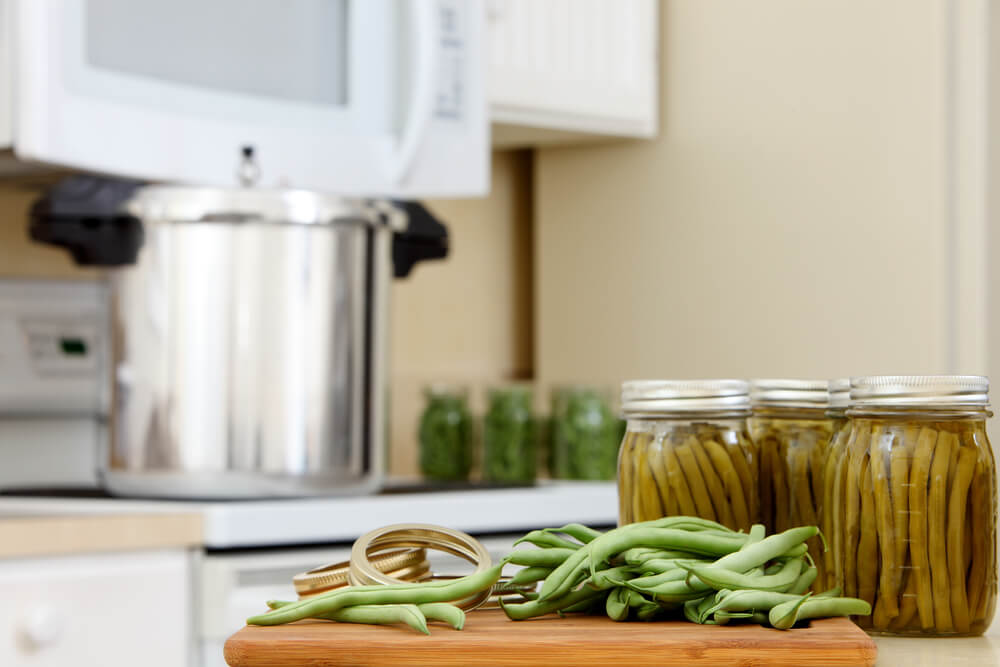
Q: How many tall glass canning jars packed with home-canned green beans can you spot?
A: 4